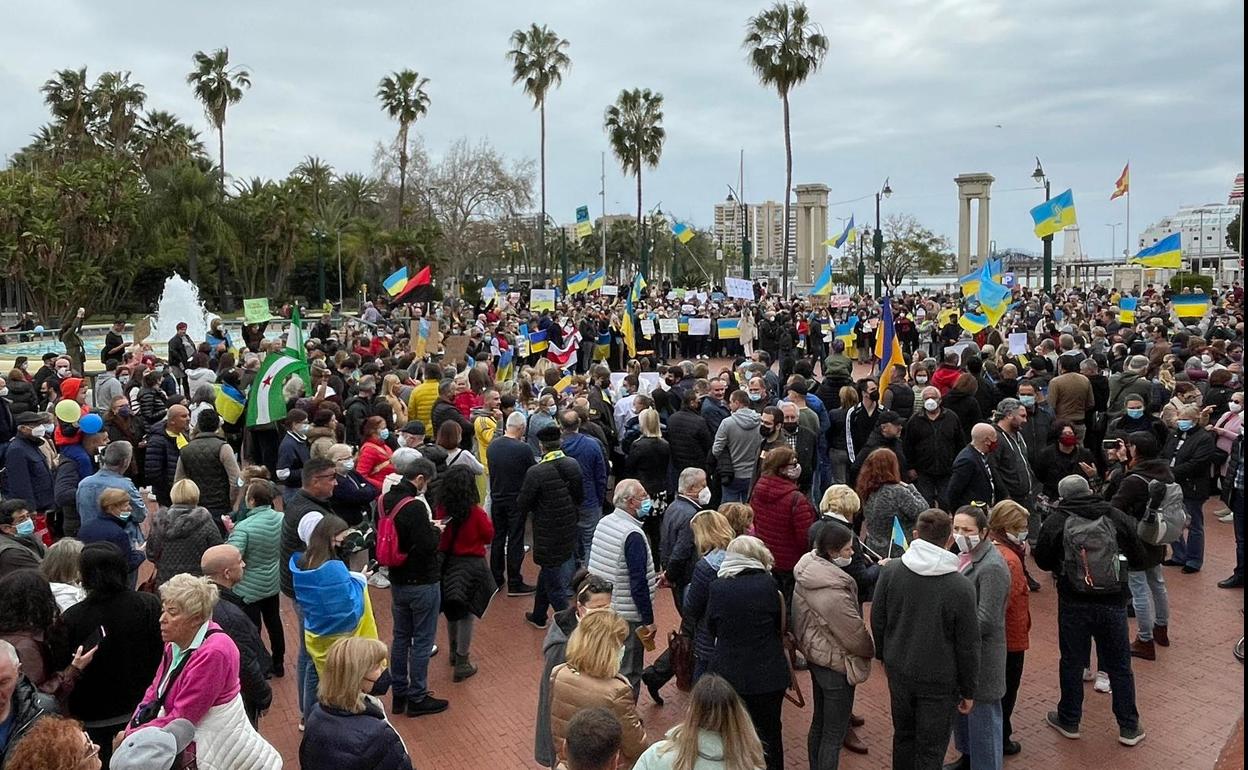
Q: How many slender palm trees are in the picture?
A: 5